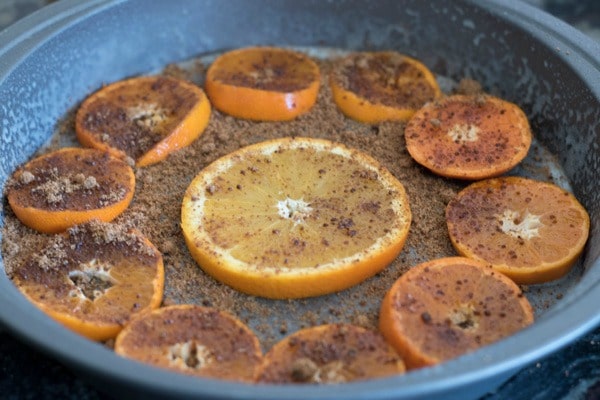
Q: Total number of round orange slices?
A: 11